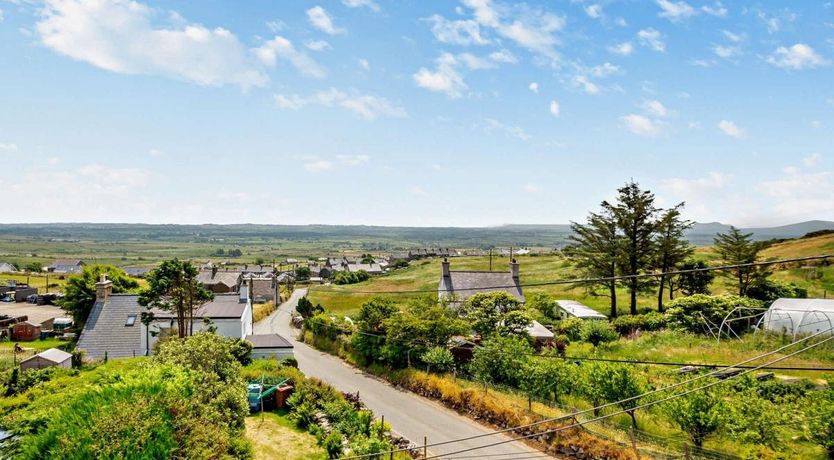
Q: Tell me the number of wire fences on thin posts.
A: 1